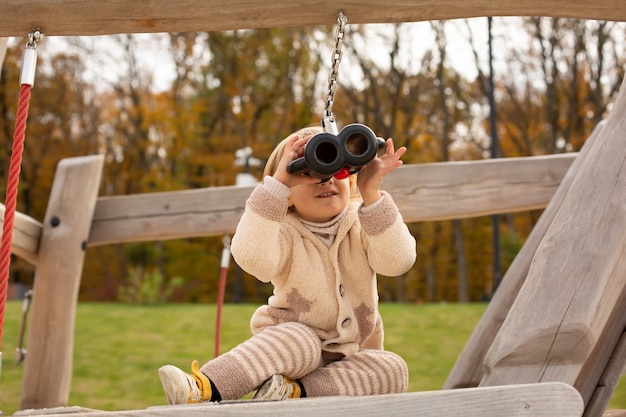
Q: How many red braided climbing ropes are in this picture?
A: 2